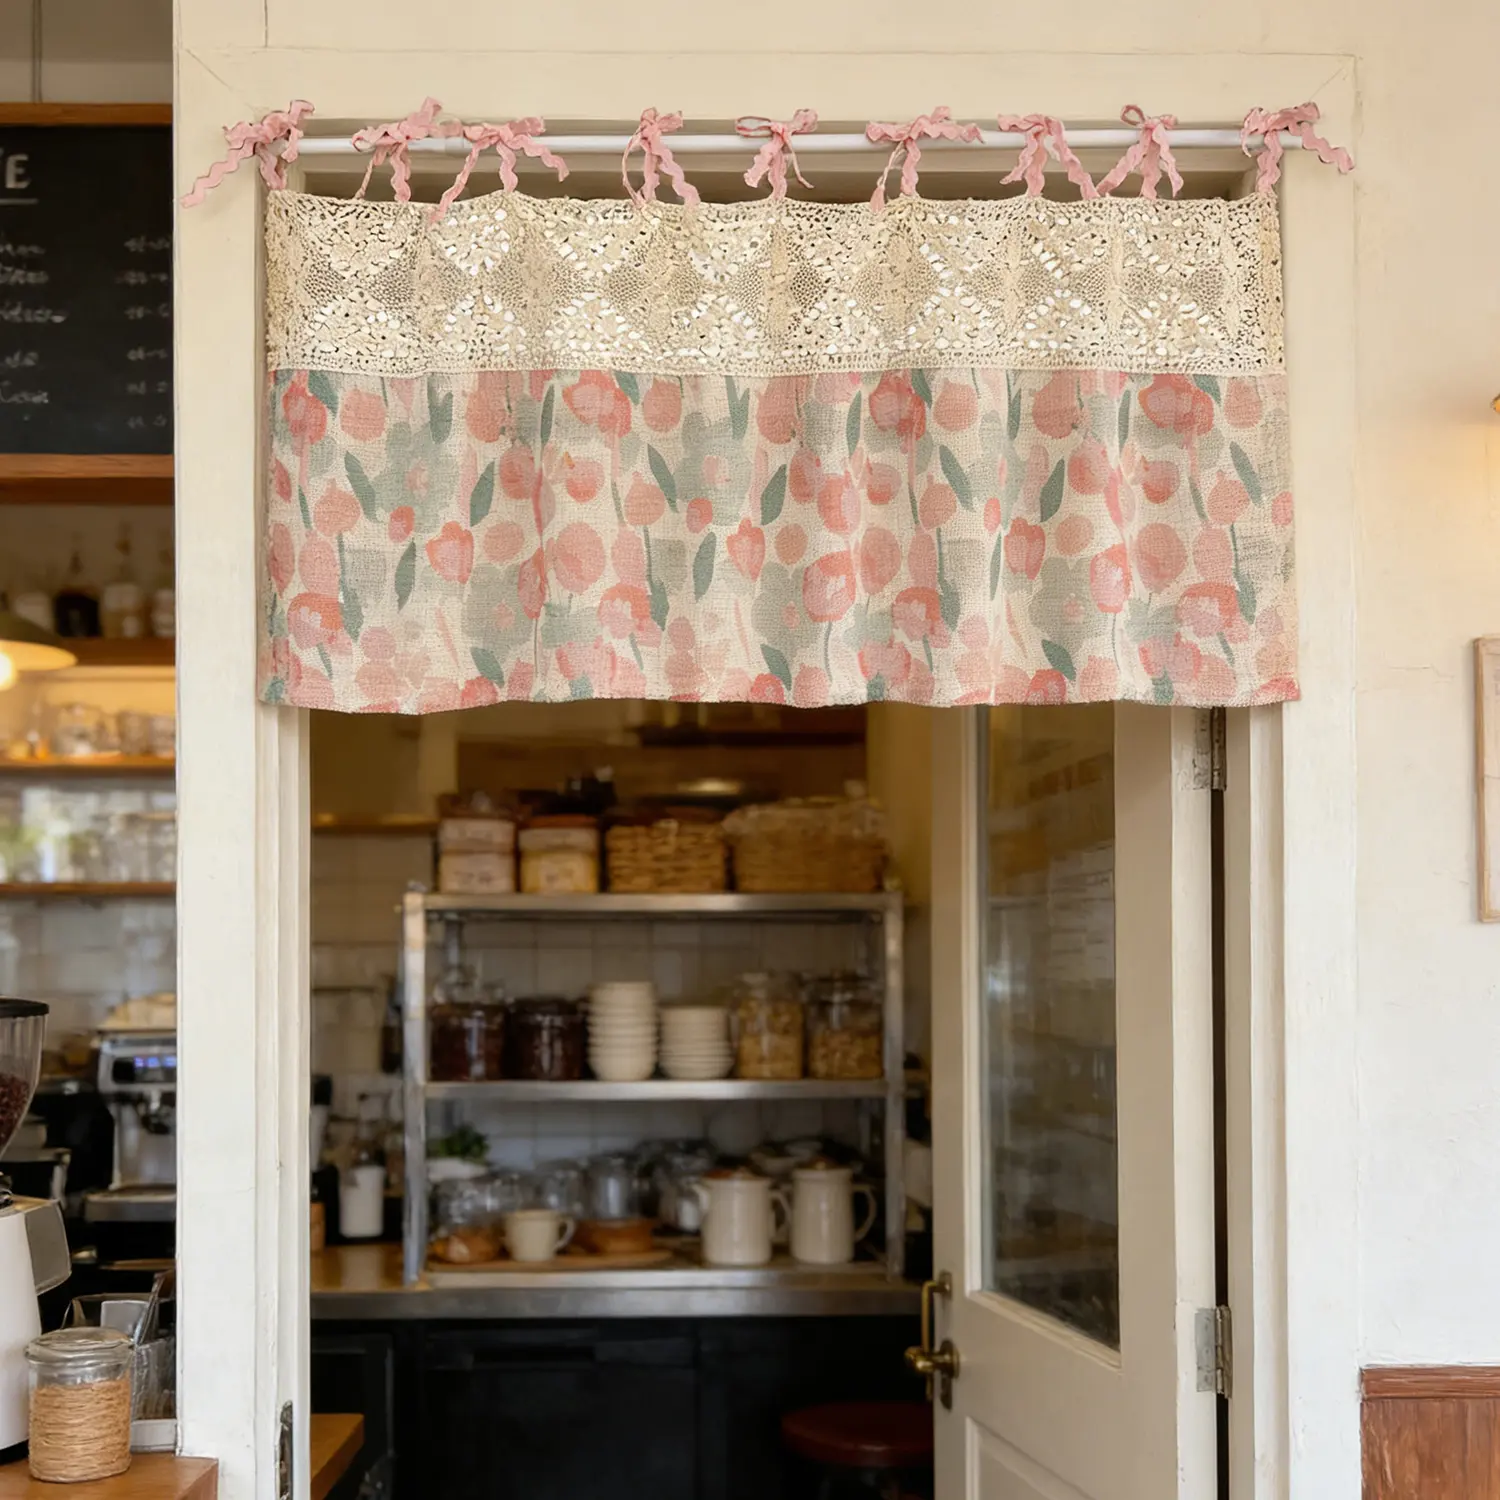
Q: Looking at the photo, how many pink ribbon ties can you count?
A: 9